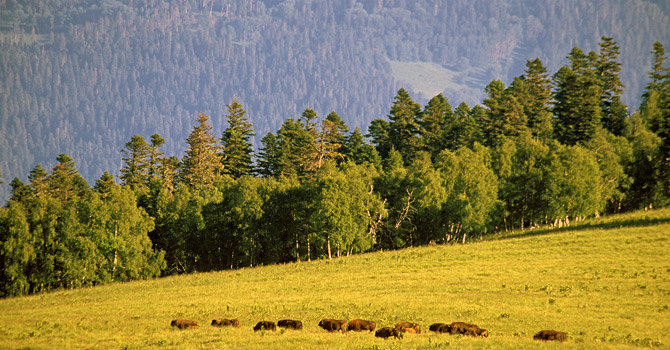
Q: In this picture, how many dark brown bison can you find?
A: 11